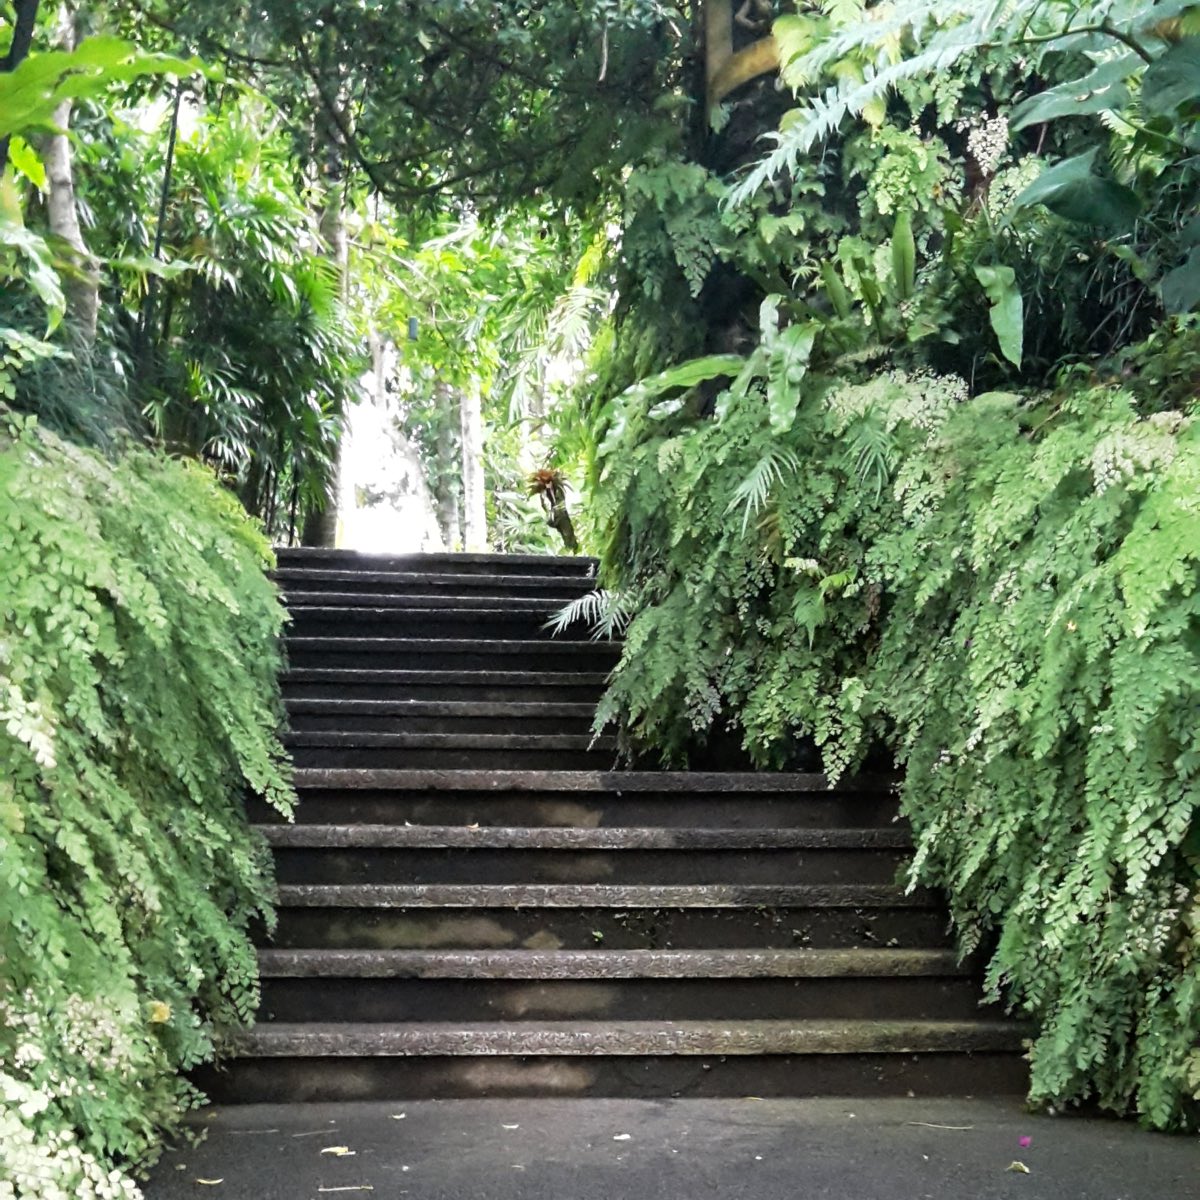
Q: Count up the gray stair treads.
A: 13